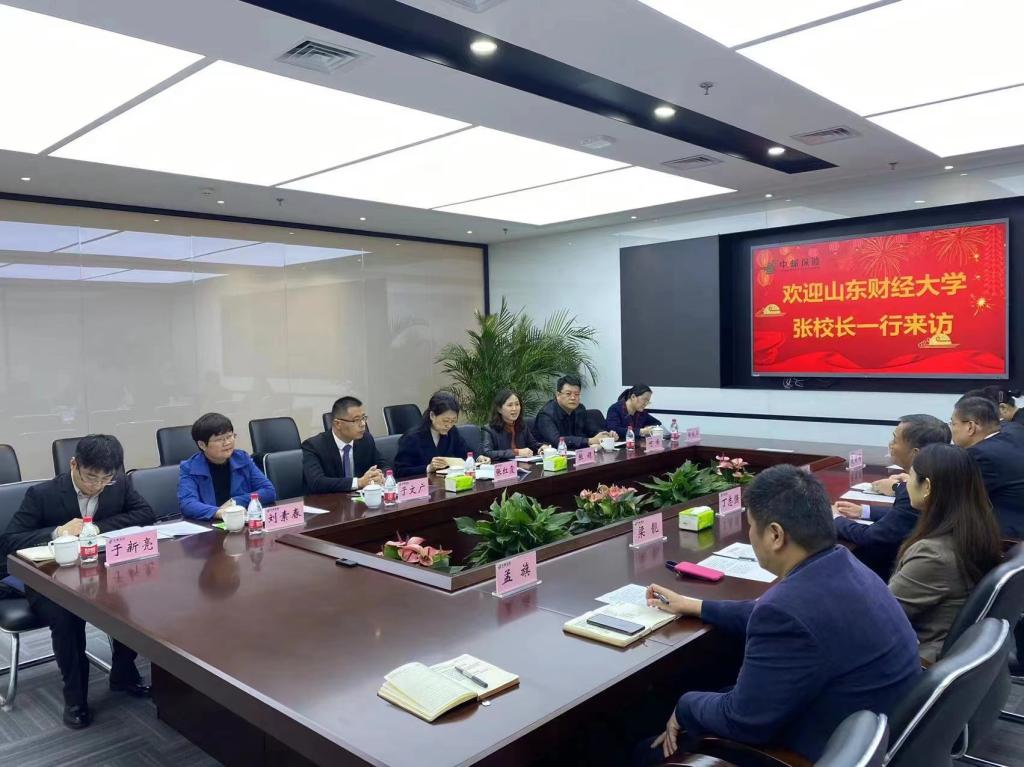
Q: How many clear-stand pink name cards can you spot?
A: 11